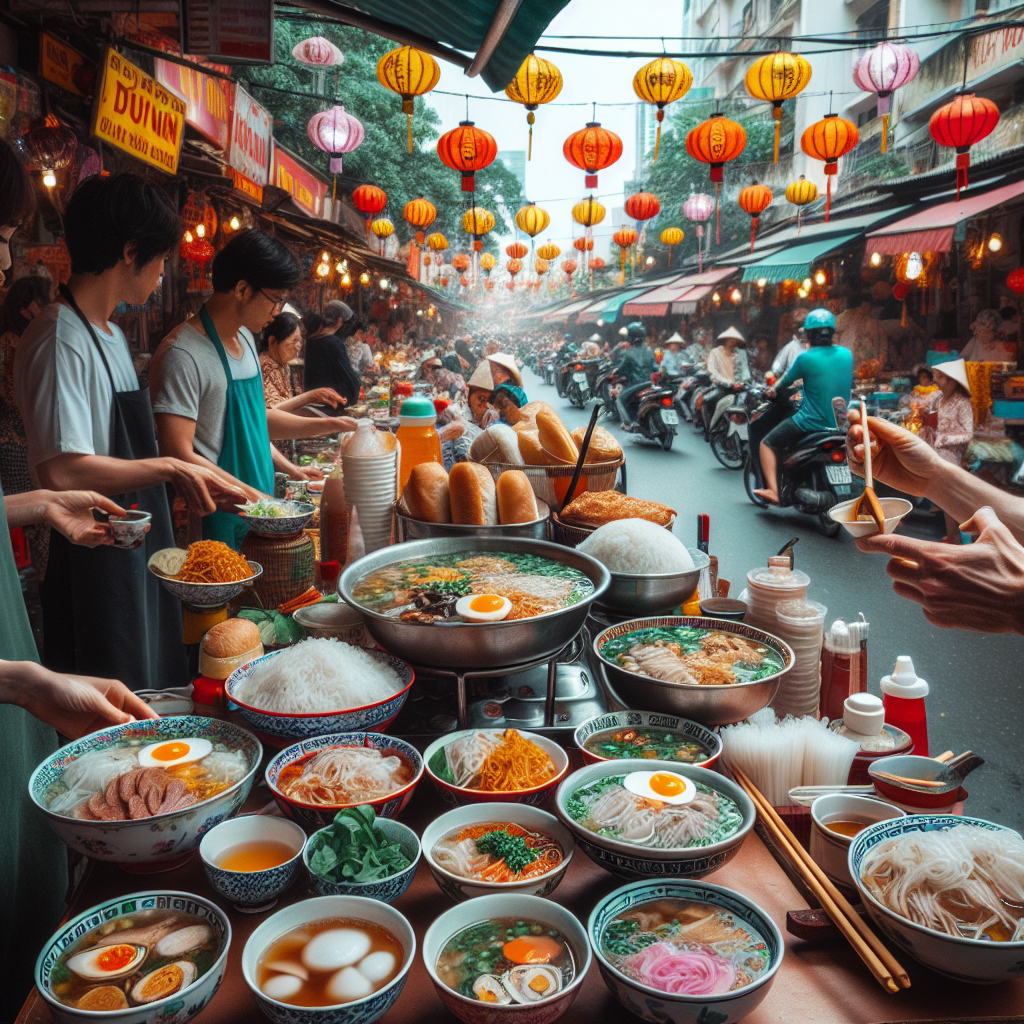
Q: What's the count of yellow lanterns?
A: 13